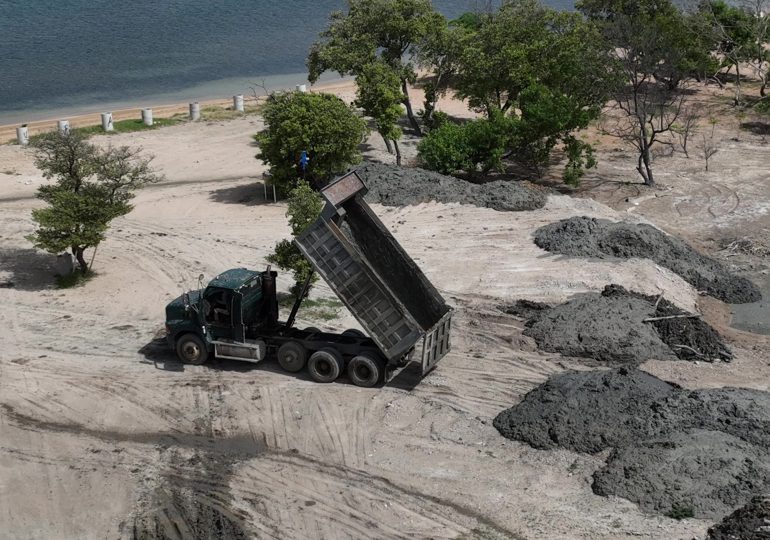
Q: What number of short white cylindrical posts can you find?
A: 7